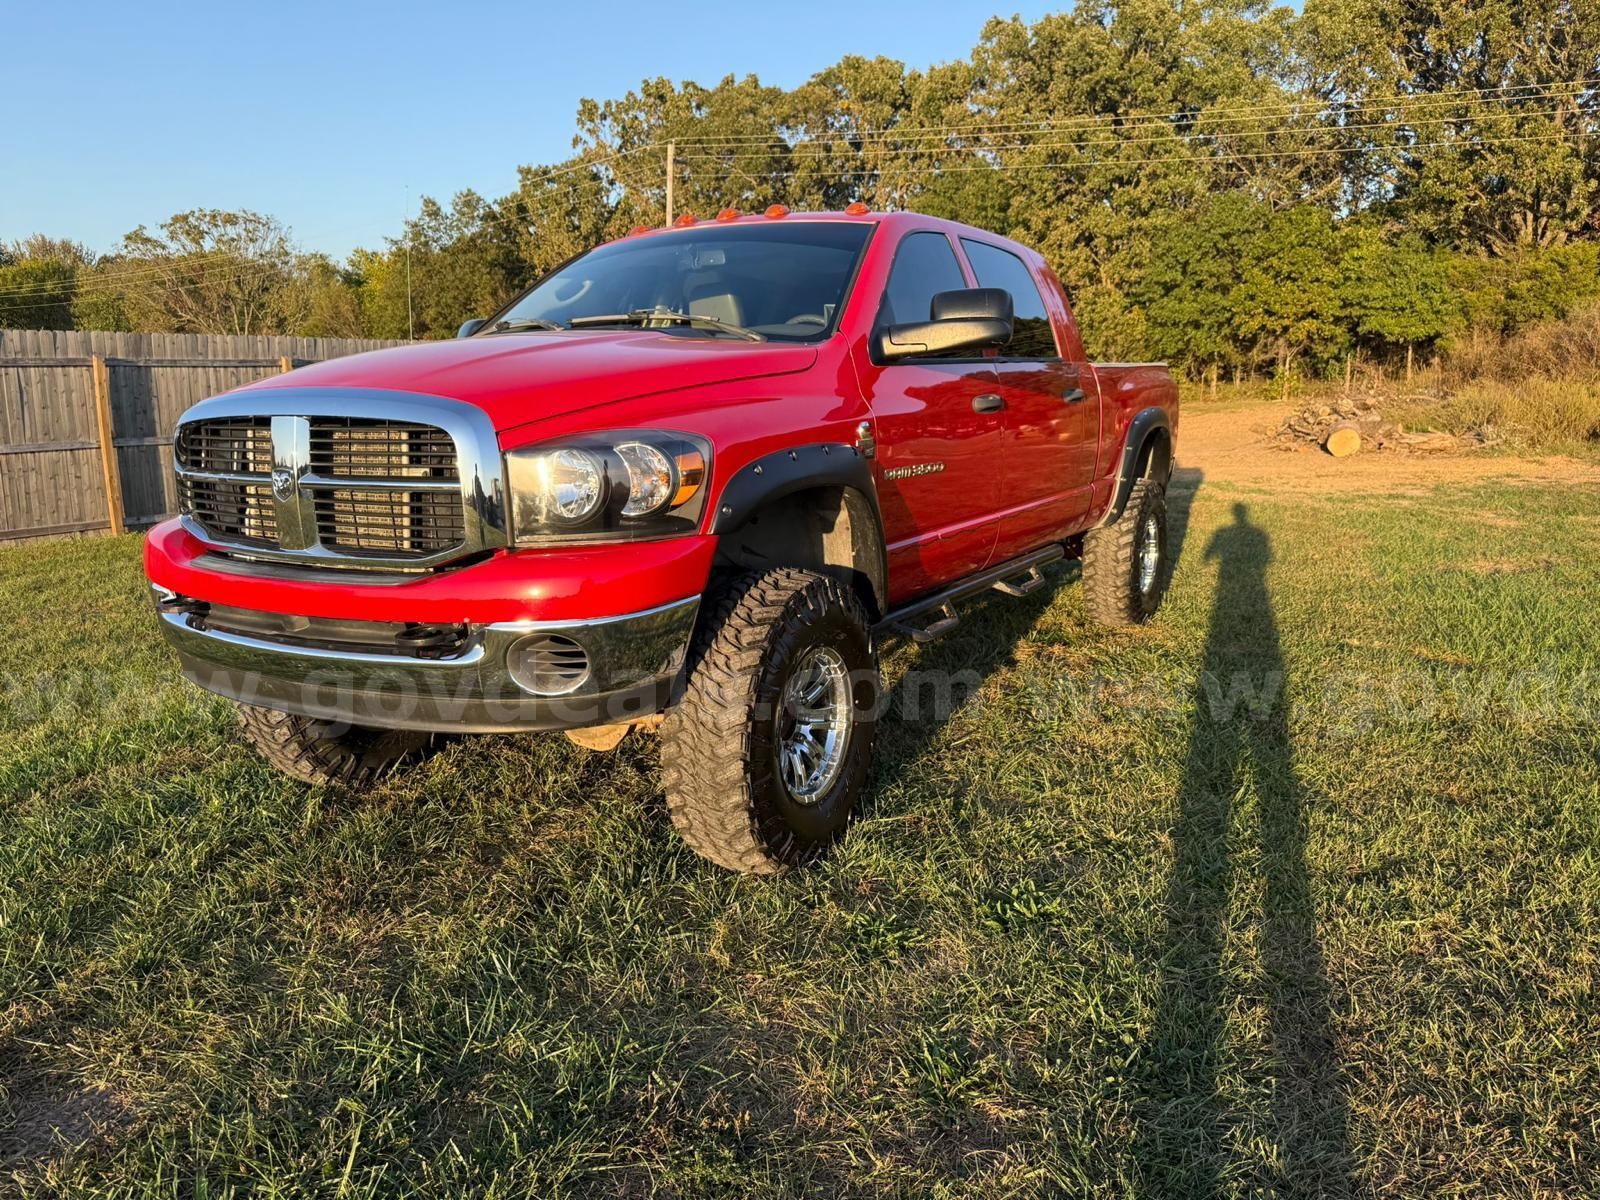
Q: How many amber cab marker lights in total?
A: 5